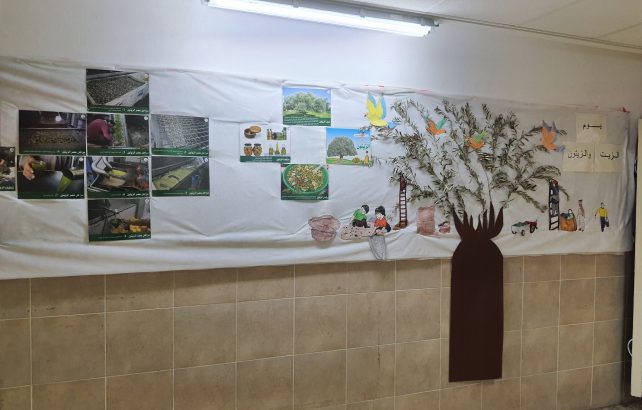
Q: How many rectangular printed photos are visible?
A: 13